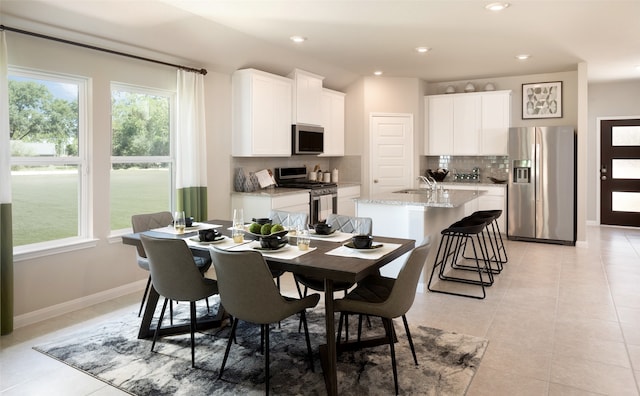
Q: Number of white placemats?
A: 6